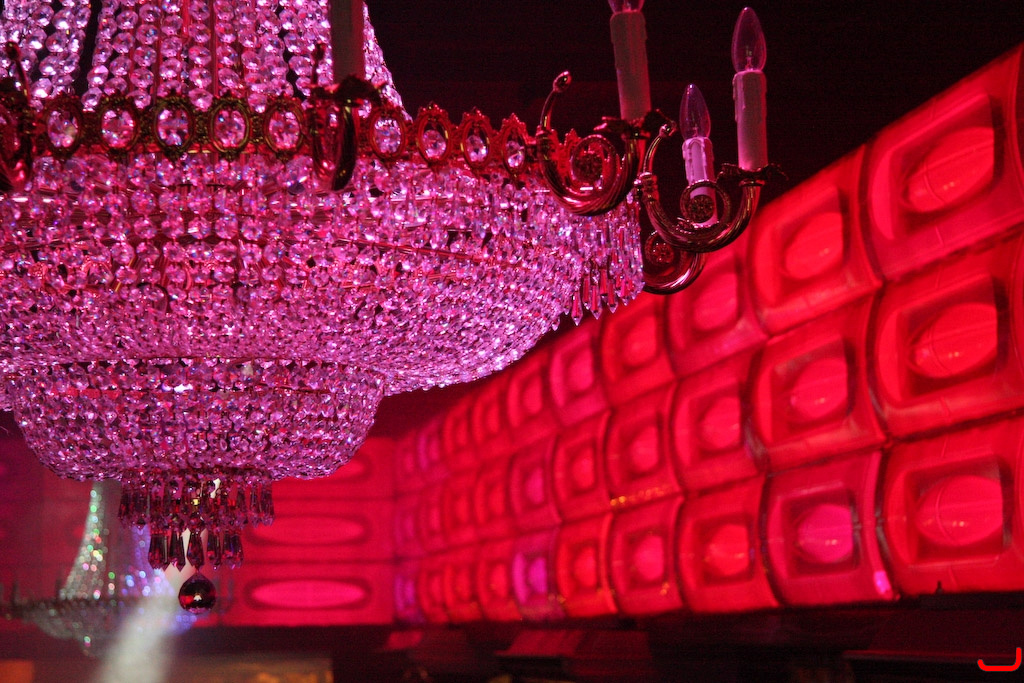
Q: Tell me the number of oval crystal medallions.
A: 9